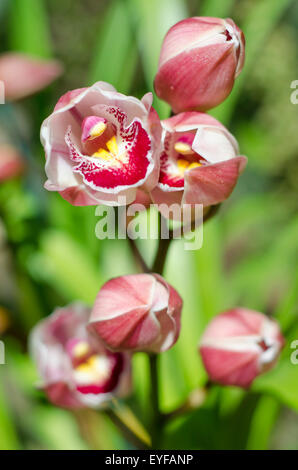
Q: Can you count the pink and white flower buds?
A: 3